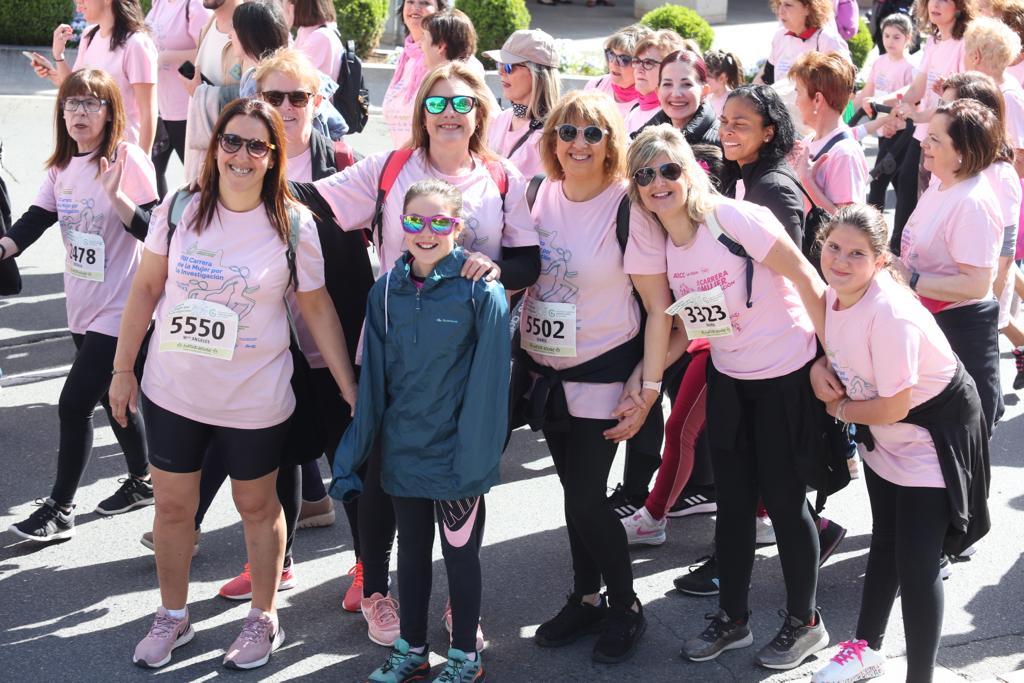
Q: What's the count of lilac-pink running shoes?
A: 2